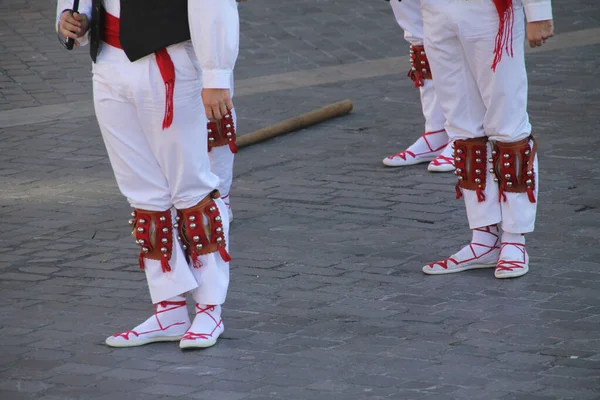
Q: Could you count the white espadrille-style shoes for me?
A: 6